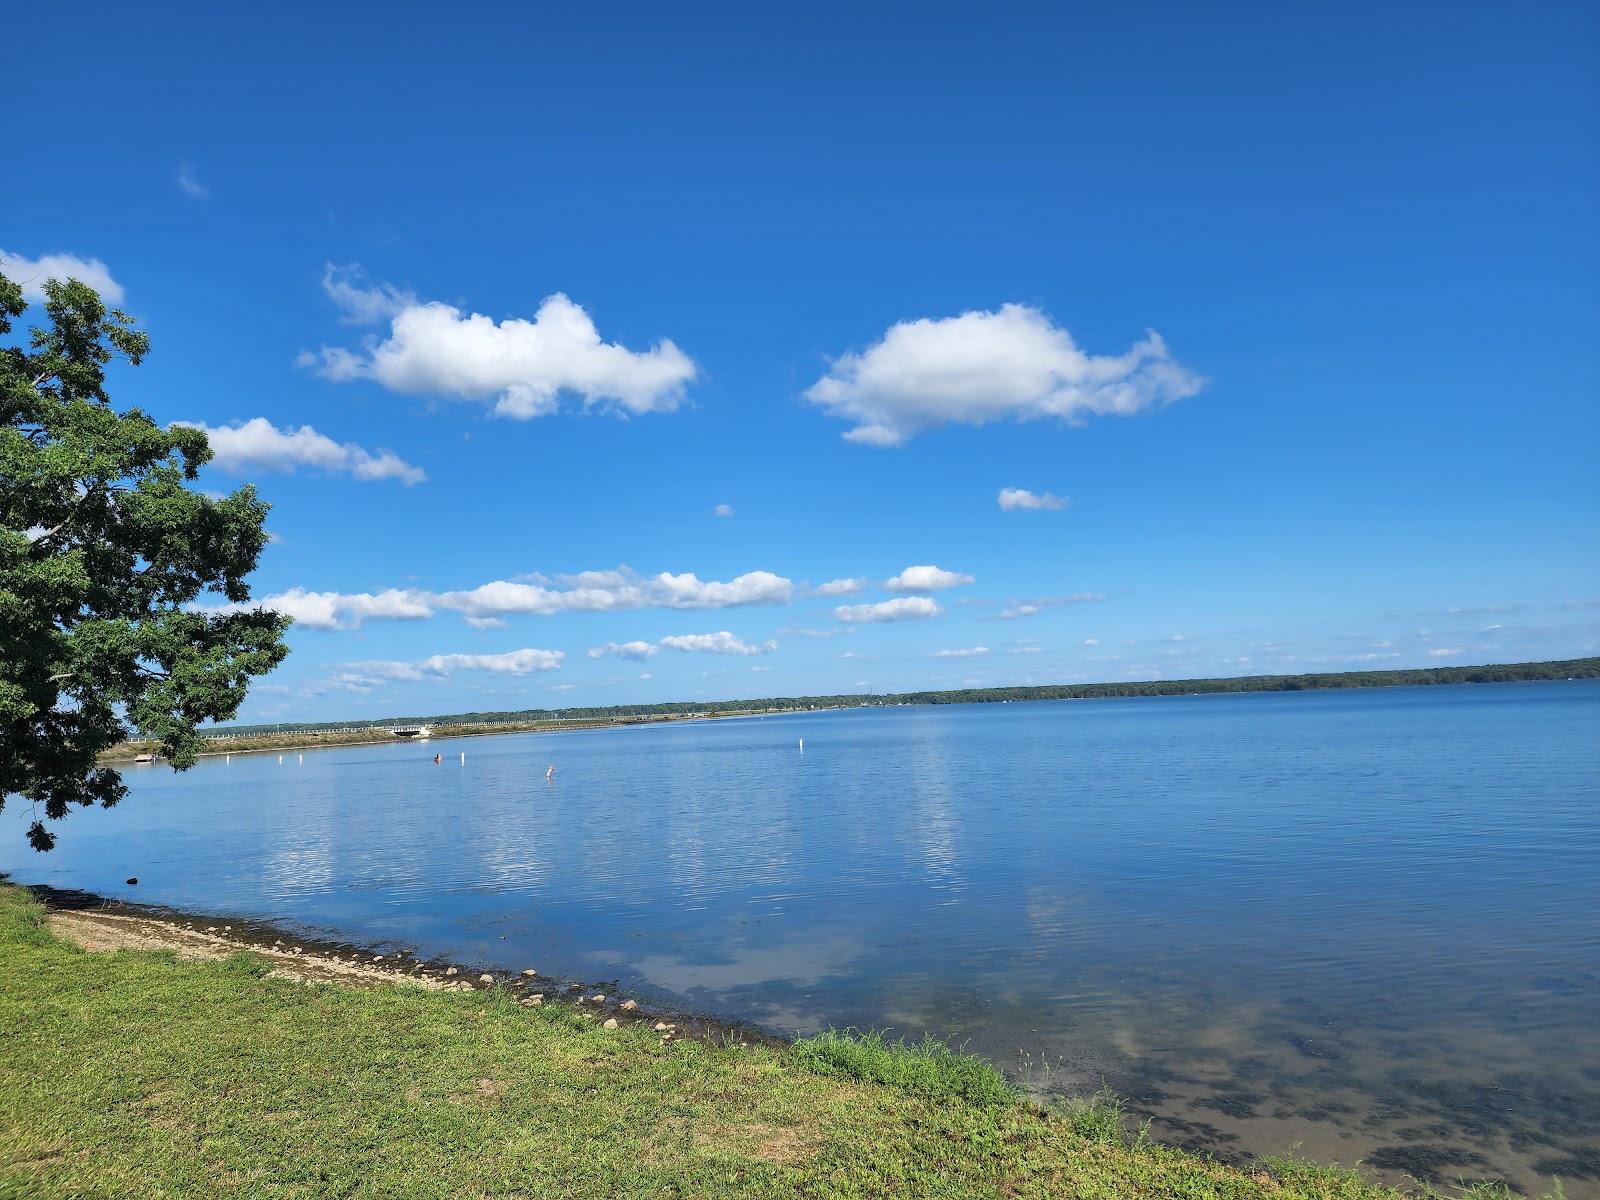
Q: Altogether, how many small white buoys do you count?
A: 5